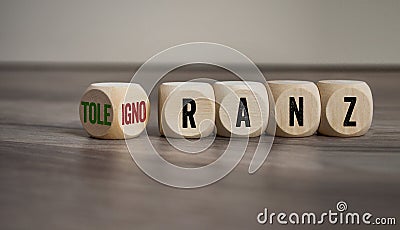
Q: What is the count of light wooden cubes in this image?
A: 5